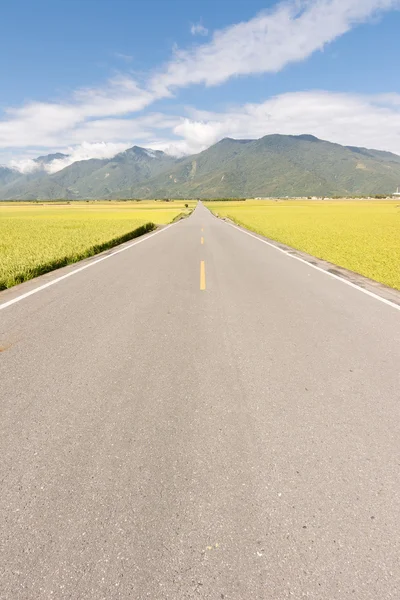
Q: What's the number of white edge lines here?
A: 2